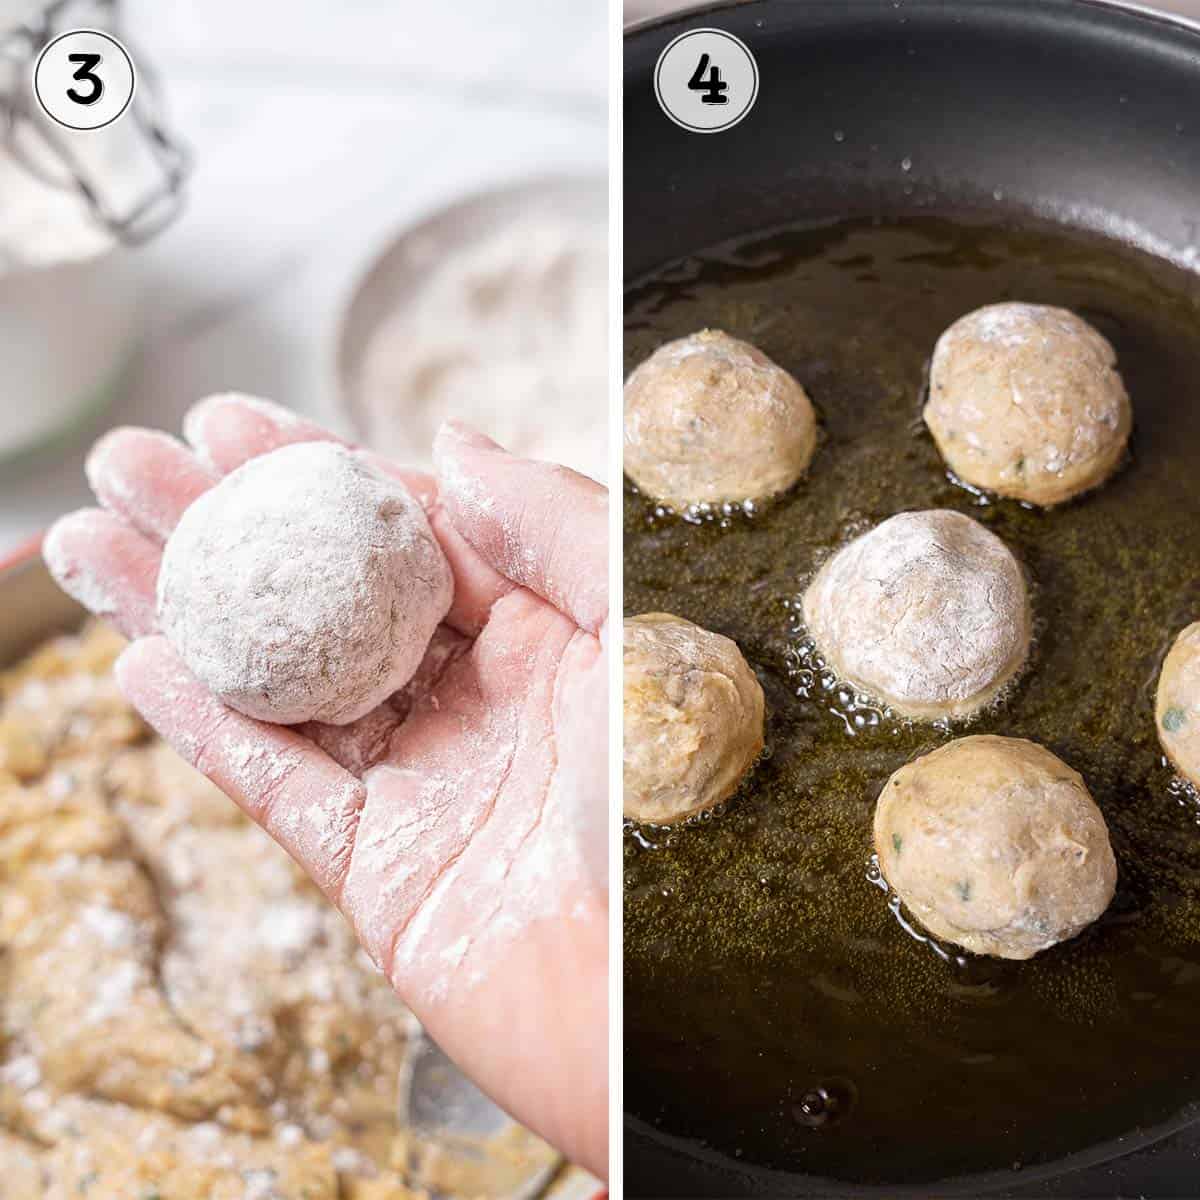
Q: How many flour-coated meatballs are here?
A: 7